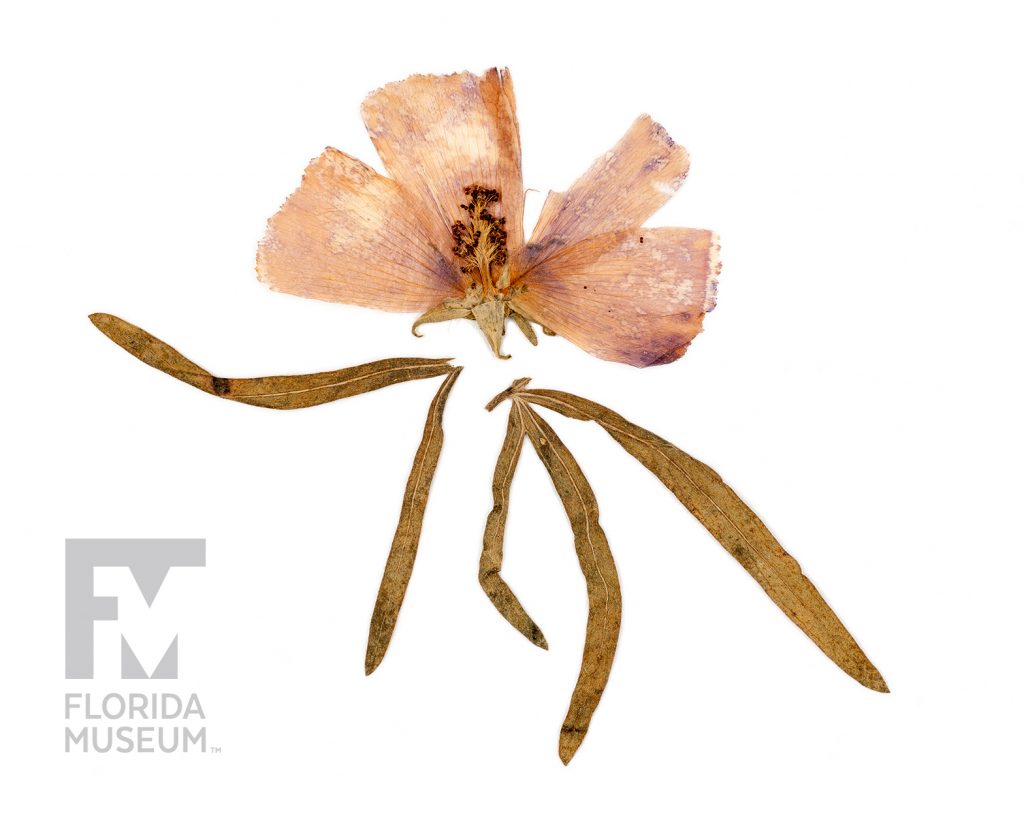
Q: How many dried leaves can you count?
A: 5